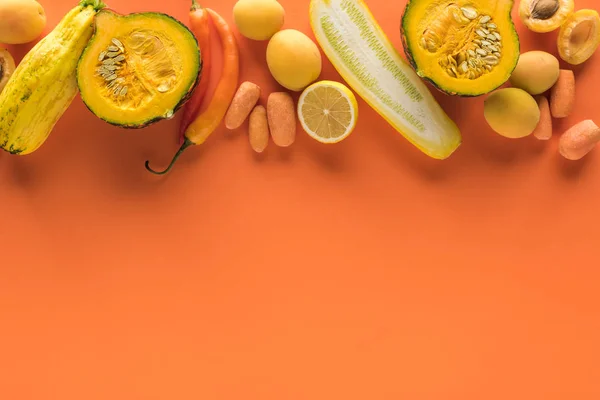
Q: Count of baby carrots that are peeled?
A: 6